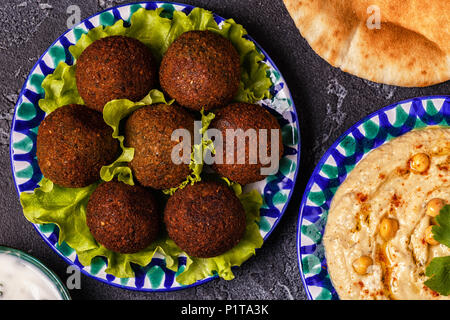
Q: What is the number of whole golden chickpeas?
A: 5